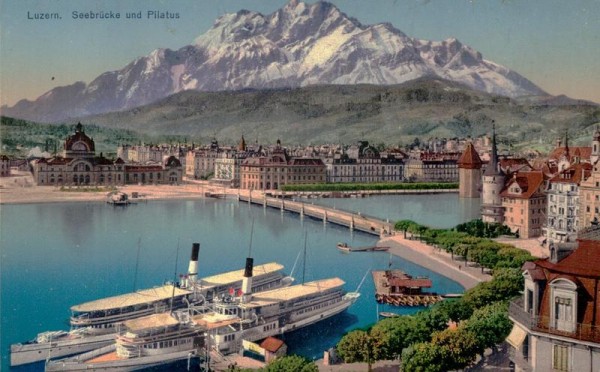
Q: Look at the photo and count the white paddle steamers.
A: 2